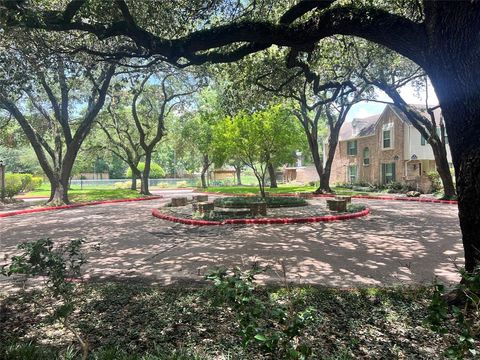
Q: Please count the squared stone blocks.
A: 6